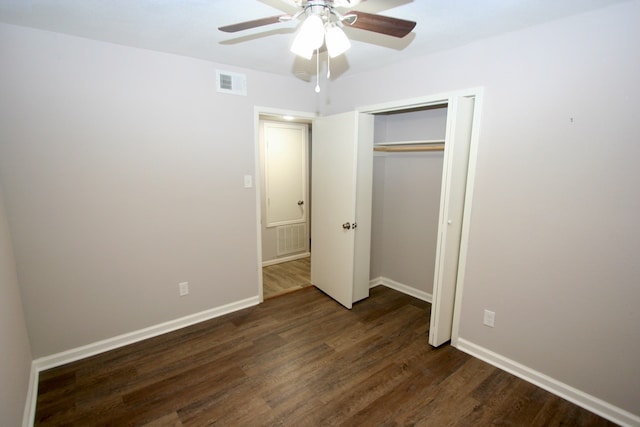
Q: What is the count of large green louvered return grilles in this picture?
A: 0